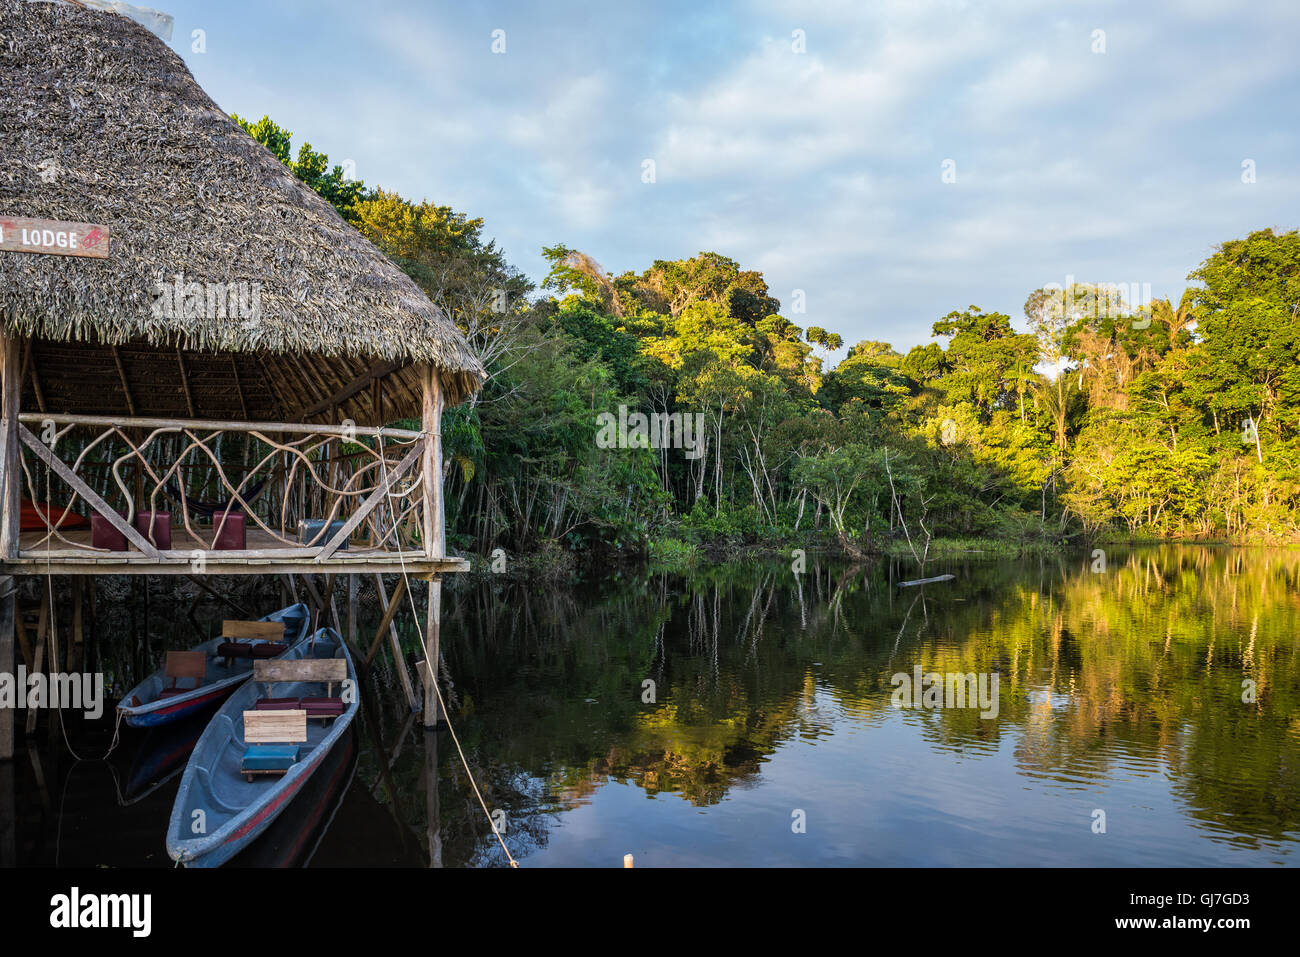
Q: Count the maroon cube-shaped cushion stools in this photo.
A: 3